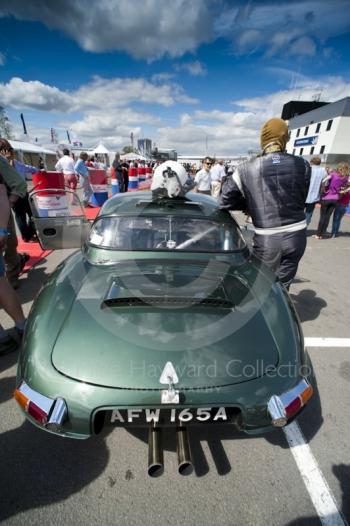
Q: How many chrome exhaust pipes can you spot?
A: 2